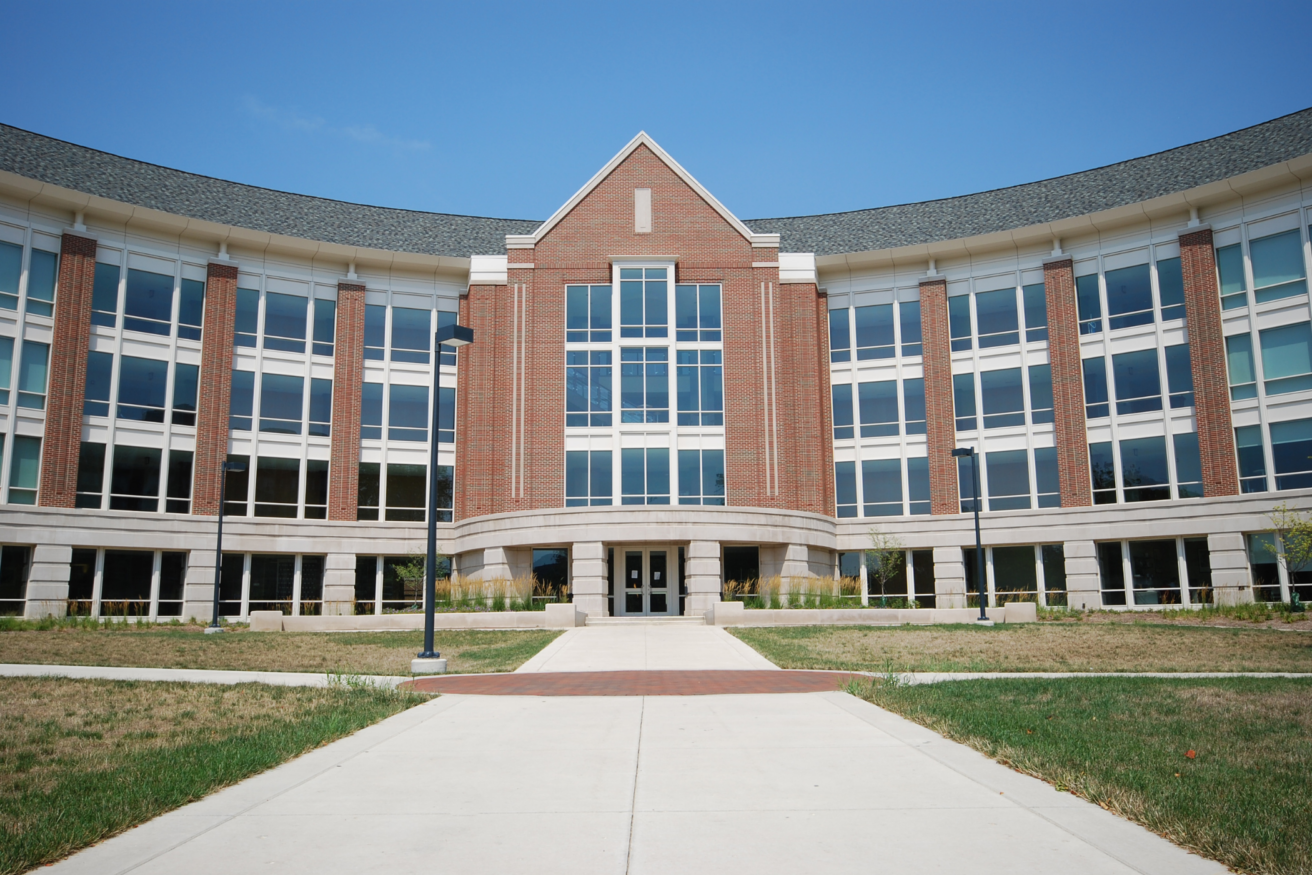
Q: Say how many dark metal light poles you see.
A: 3